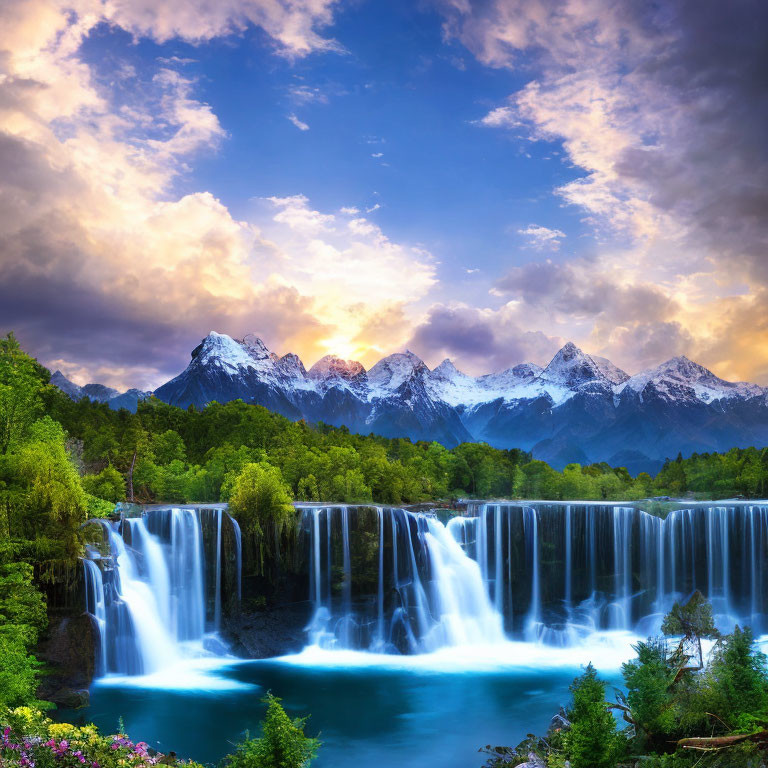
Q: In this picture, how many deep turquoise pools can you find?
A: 1